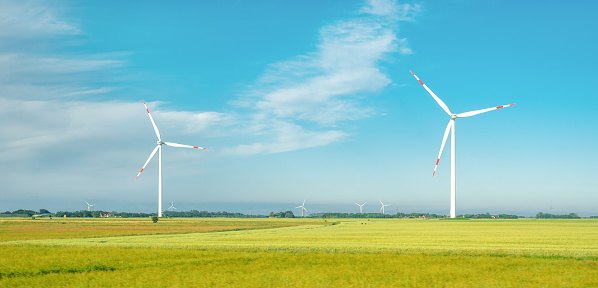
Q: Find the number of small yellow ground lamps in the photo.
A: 0